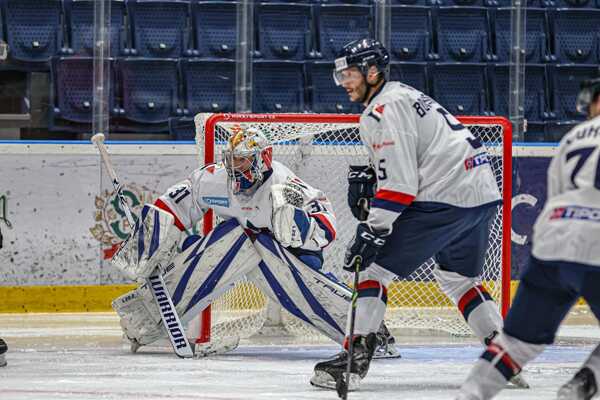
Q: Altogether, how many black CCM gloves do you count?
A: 2